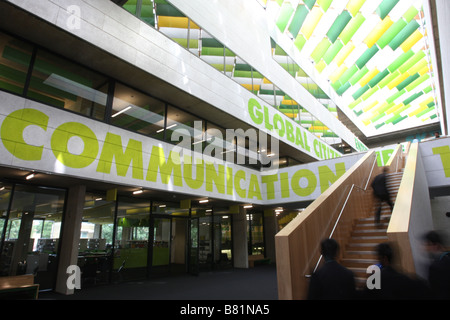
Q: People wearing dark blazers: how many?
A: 4